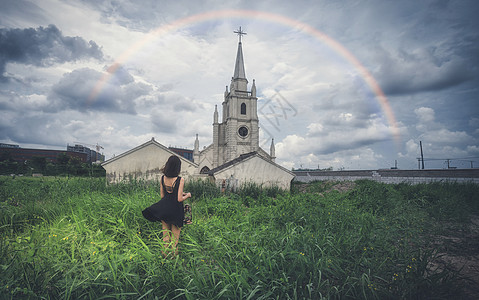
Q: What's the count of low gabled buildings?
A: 2